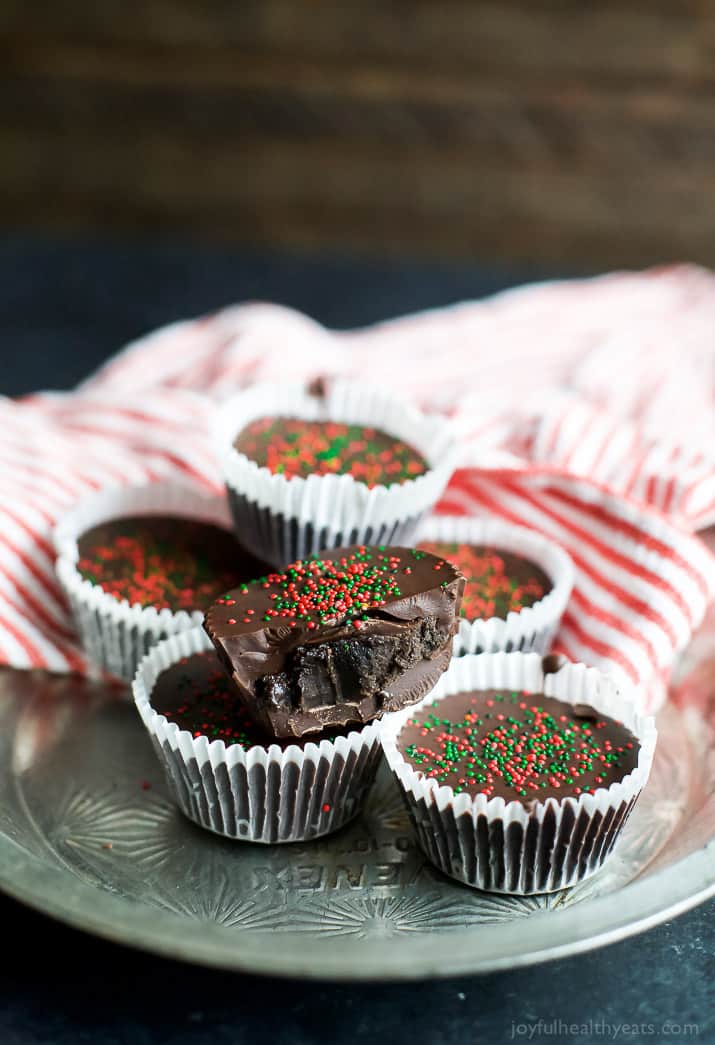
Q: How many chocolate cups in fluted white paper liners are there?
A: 5